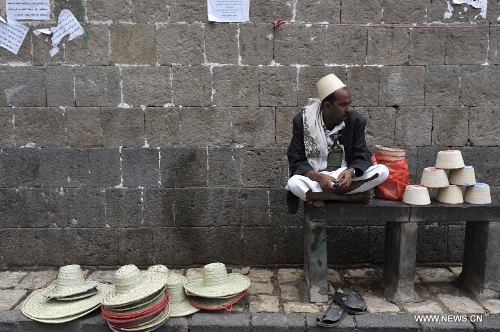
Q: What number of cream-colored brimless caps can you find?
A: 7